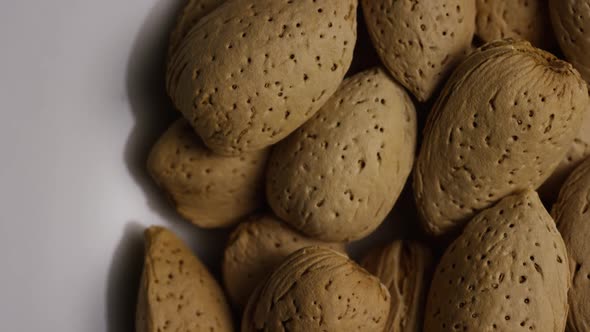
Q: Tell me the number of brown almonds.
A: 15